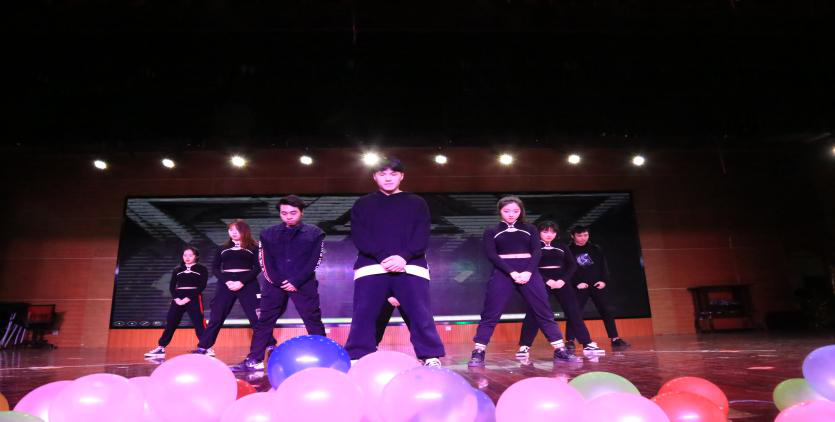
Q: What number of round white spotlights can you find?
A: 9